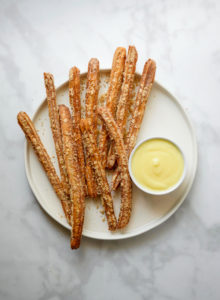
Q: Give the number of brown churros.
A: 10